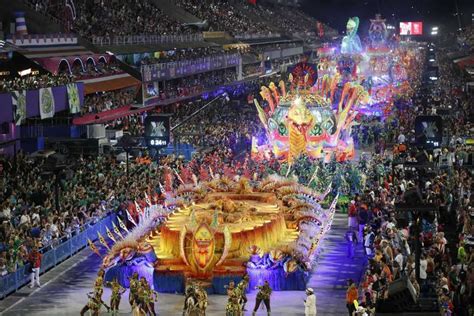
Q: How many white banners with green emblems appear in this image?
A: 3